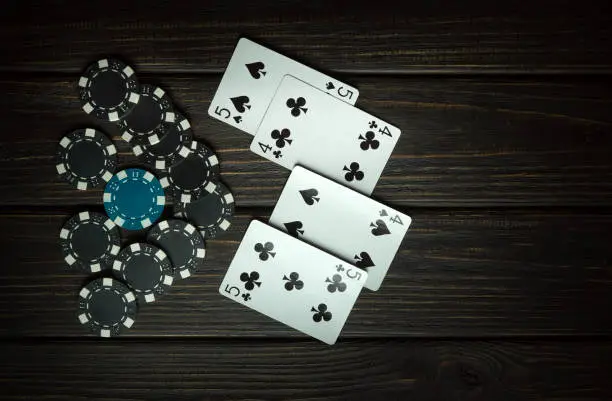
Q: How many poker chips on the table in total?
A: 11